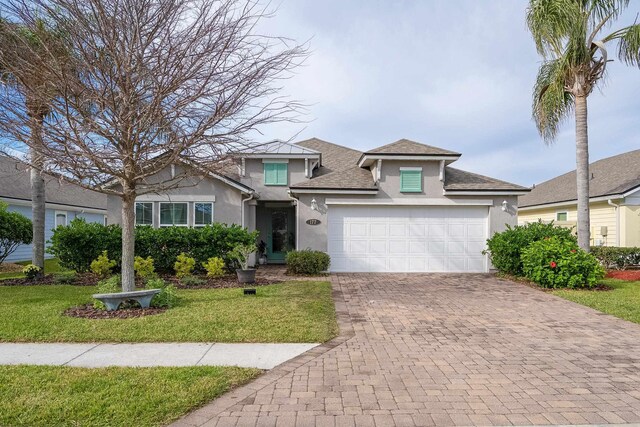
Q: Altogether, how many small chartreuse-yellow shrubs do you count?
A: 4